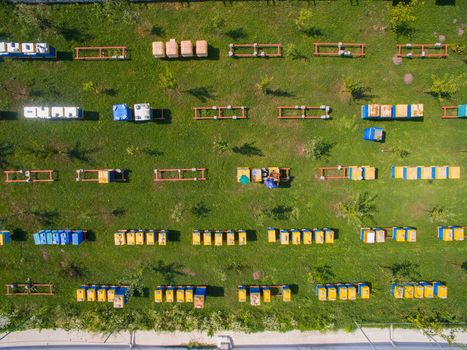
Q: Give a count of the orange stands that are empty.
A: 9